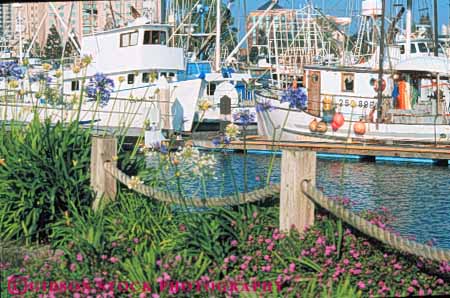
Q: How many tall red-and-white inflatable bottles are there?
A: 0